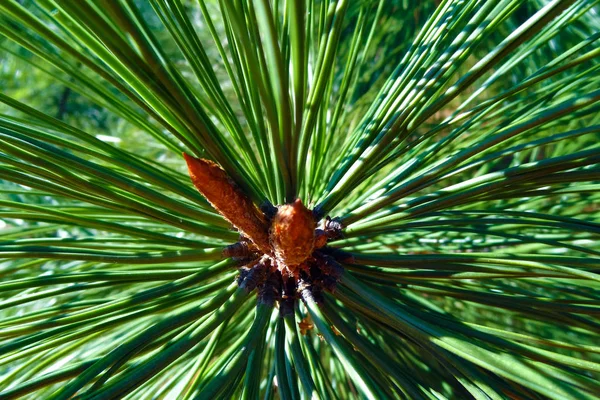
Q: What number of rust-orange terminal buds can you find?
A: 2